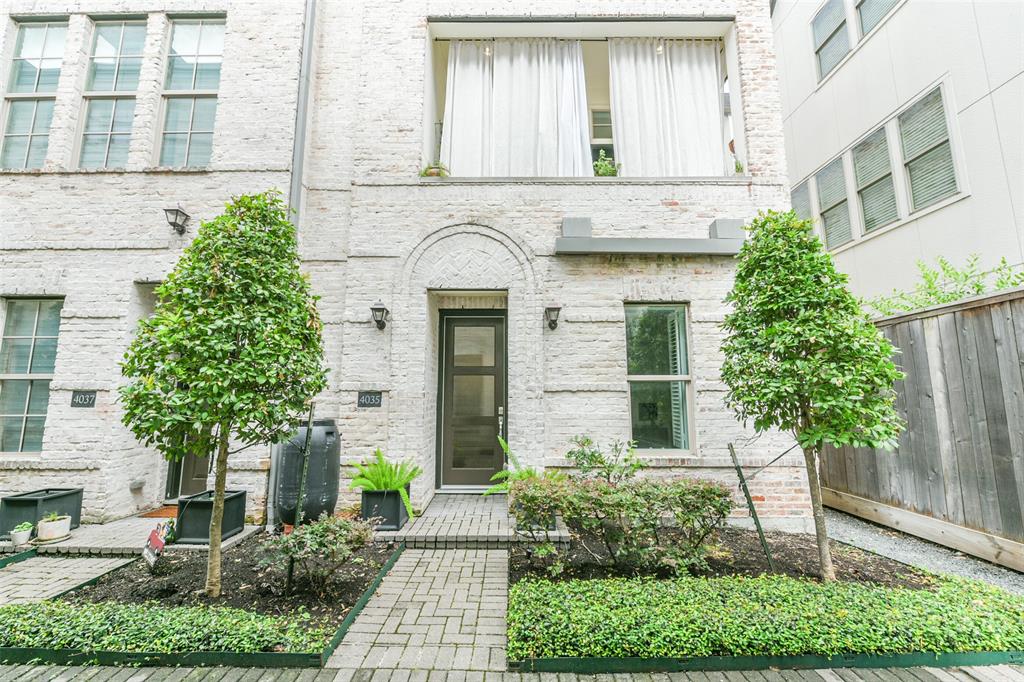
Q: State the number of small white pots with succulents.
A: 2